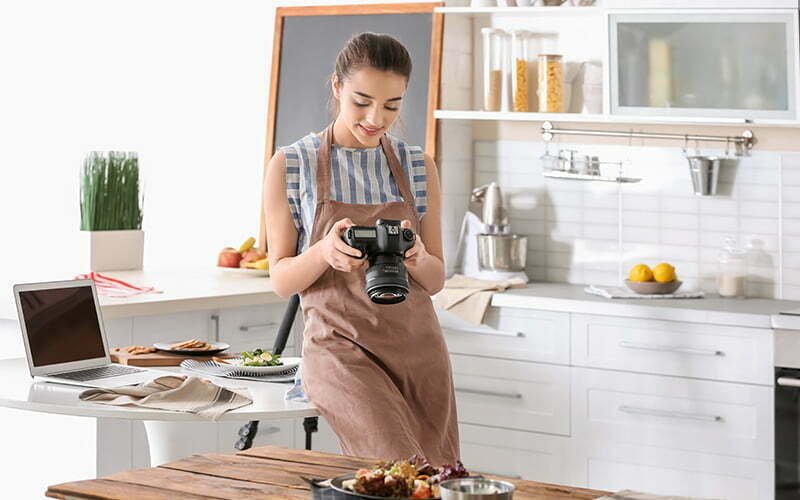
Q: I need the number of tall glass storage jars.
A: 3